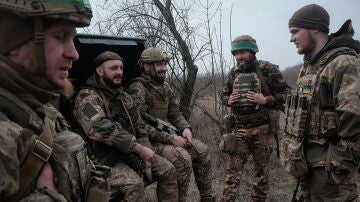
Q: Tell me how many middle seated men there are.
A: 2